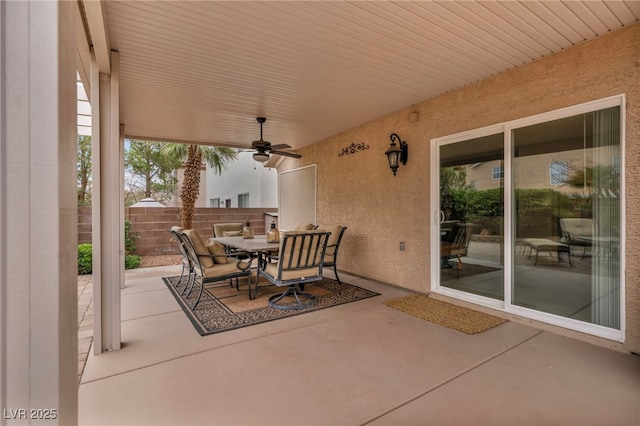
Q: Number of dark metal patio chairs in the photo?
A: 6